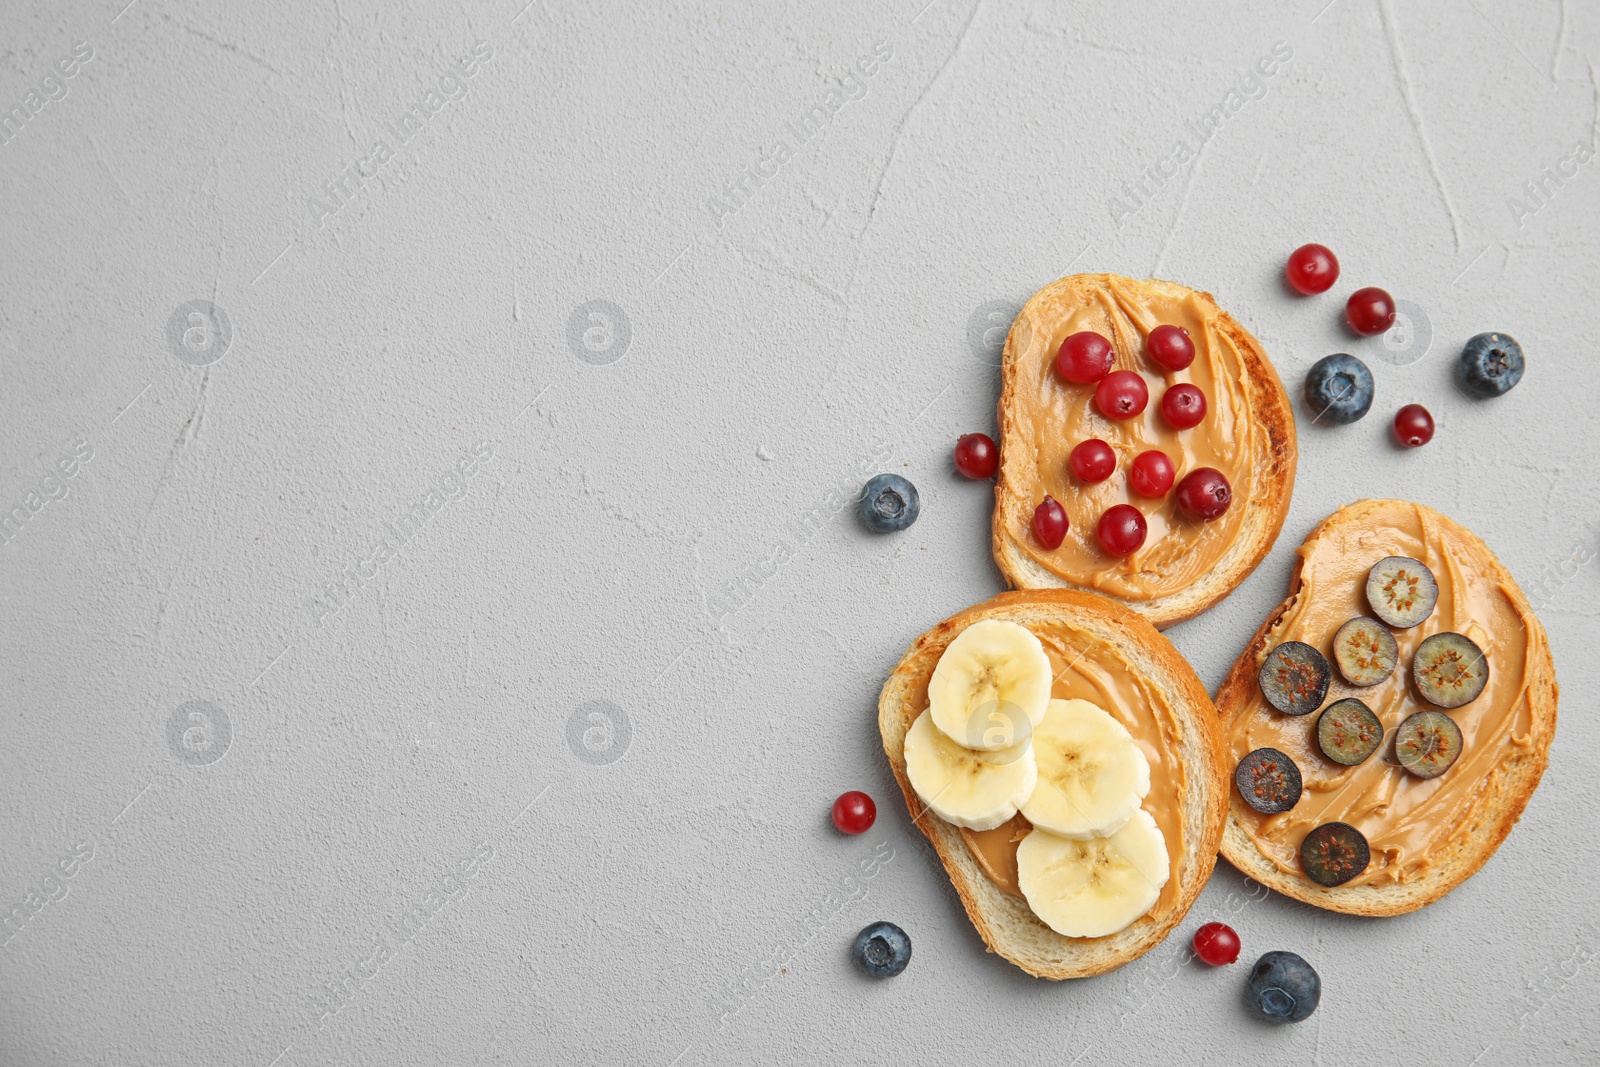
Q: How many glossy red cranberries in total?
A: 15